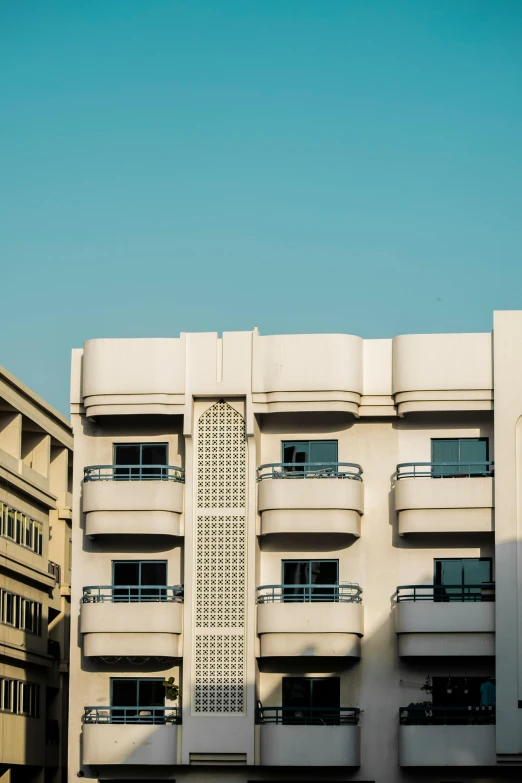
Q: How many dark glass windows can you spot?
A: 9